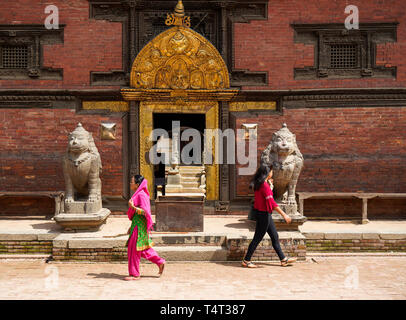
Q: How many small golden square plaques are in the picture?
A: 2